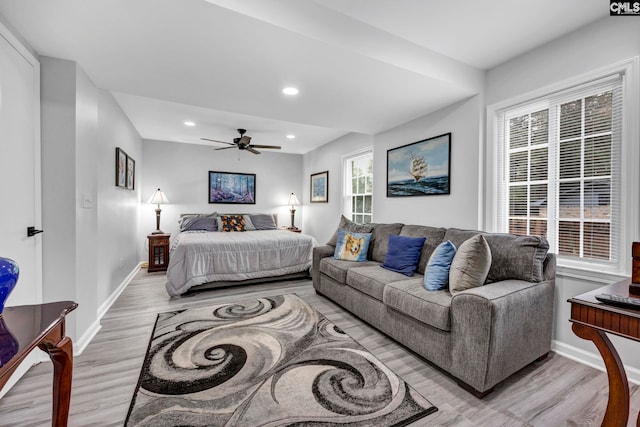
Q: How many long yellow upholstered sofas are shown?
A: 0